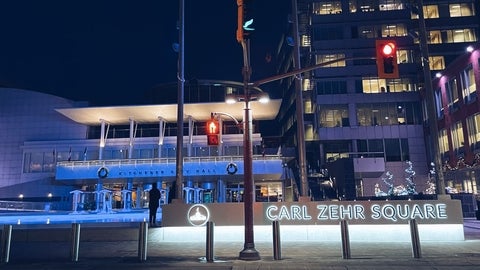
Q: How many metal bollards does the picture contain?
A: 7